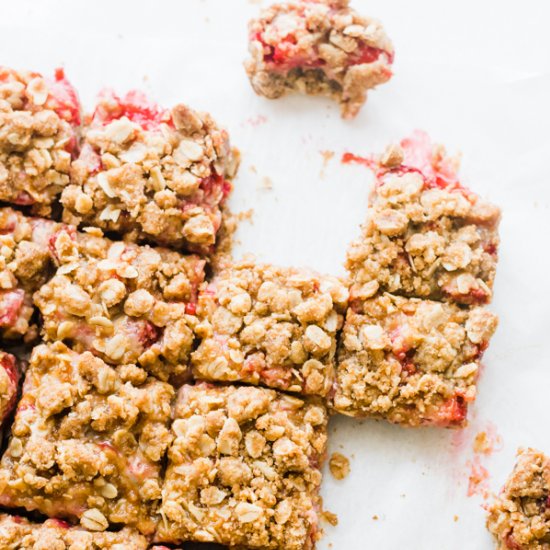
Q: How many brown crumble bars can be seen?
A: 13